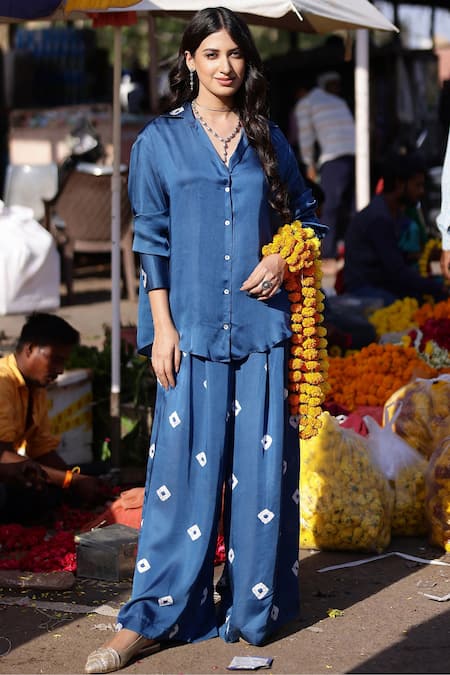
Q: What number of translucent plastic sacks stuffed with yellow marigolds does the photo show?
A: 4